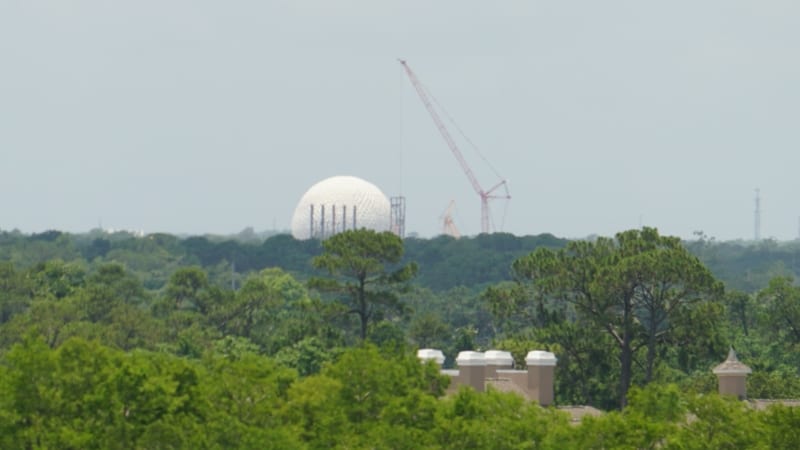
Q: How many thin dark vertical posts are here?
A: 5